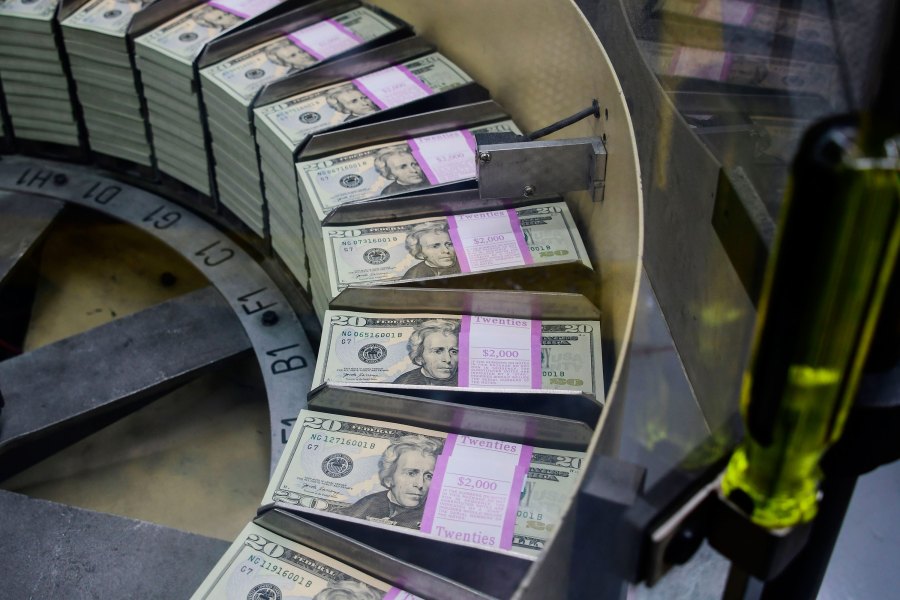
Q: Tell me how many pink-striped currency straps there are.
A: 8